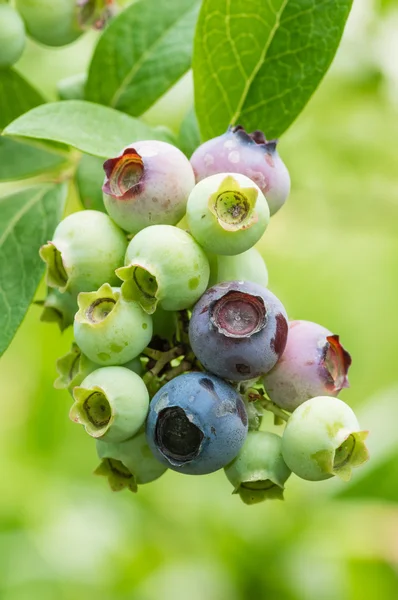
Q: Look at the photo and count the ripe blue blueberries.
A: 2